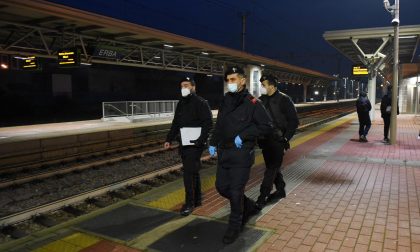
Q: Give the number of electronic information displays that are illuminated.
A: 3